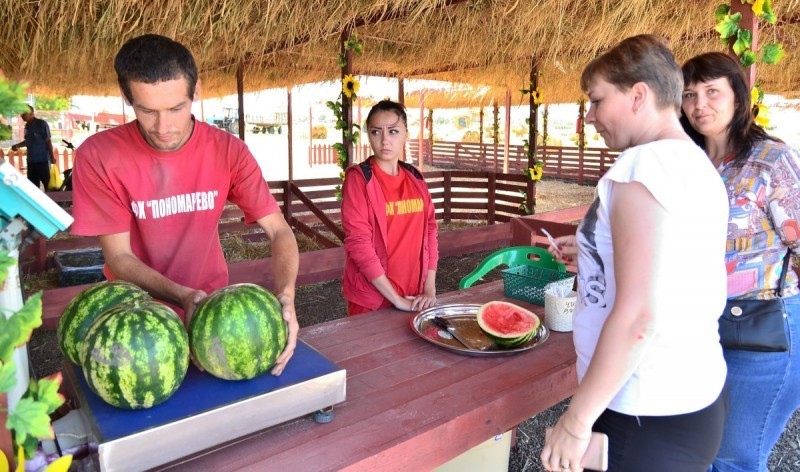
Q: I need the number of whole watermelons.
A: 3